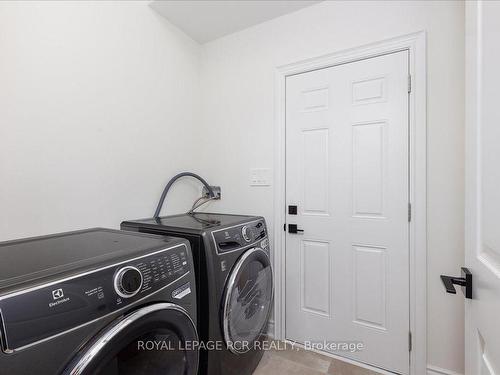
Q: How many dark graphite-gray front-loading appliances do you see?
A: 2